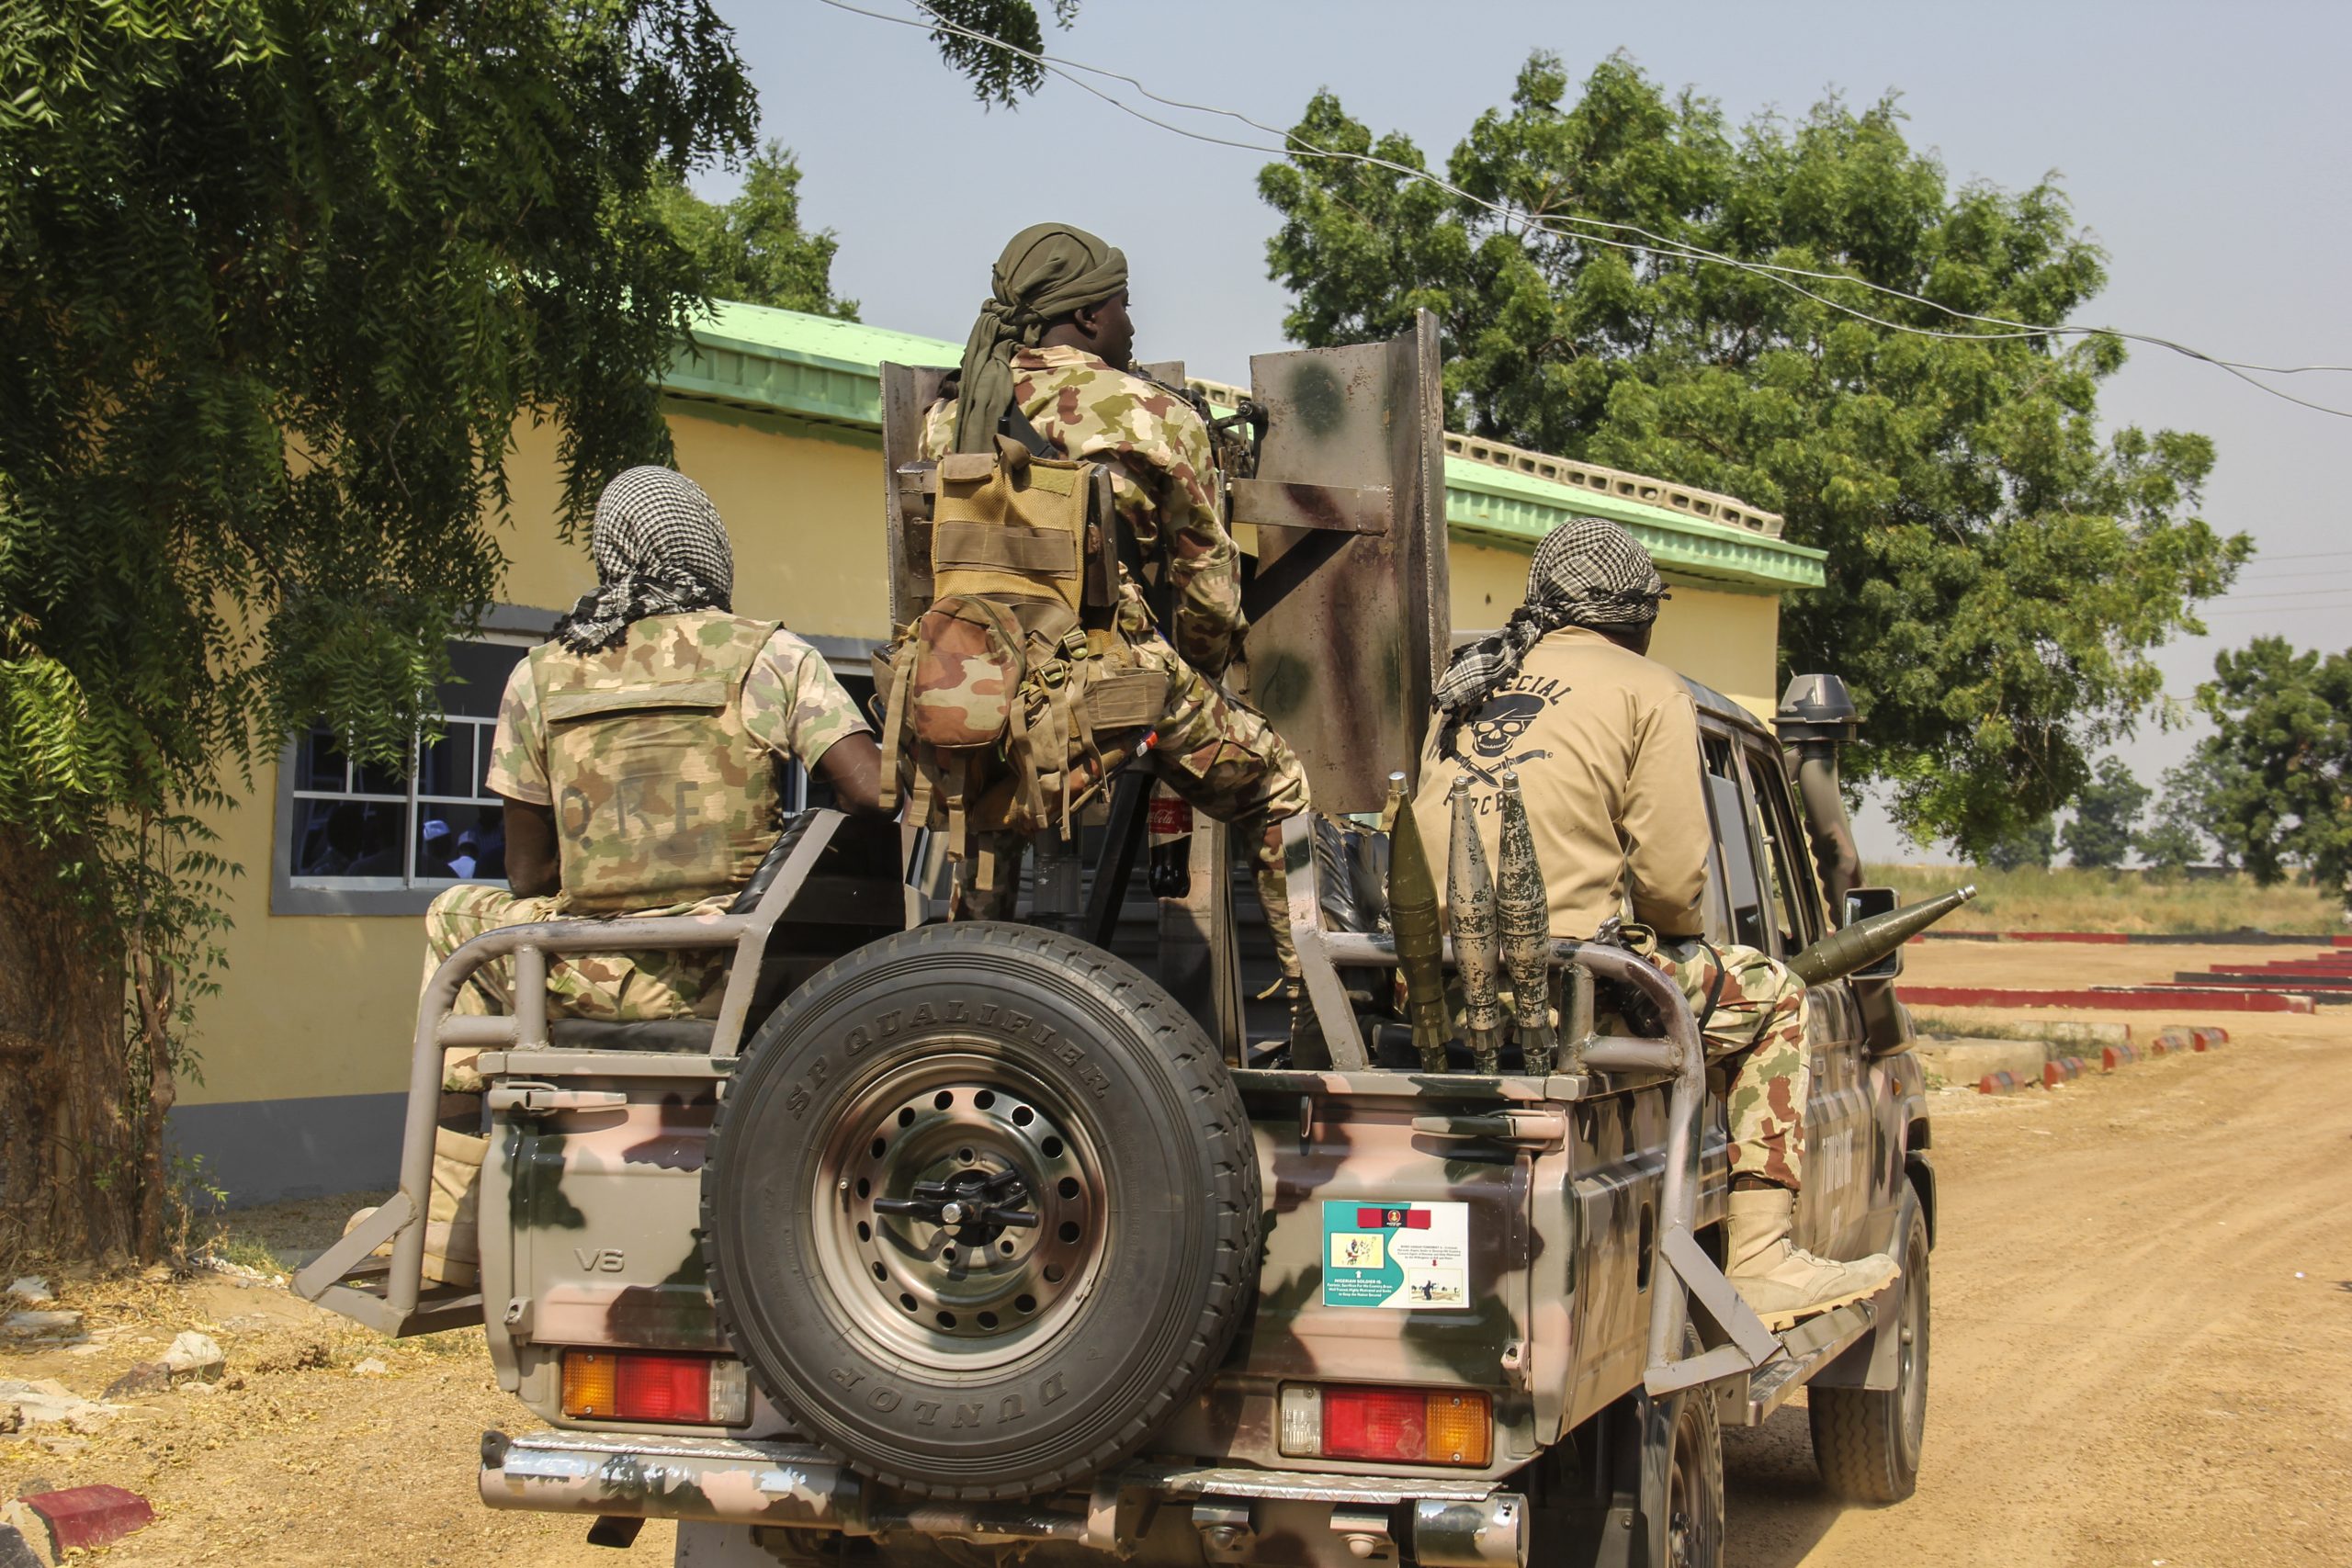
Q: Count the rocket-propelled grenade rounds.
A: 4